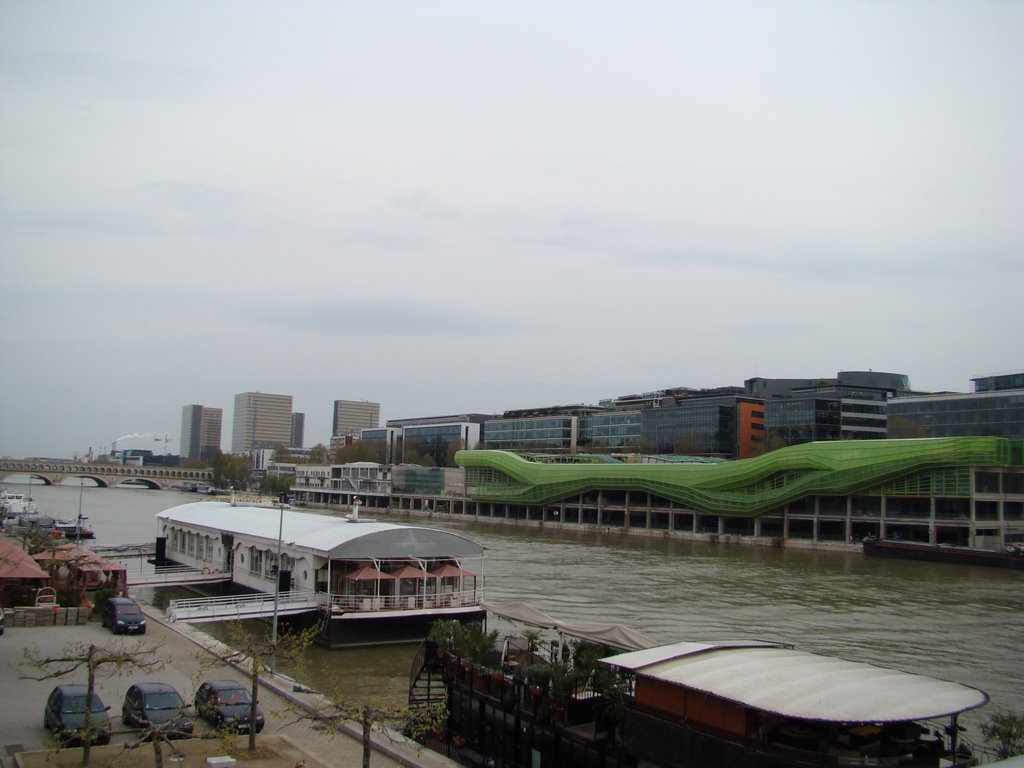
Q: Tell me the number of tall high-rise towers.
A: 4